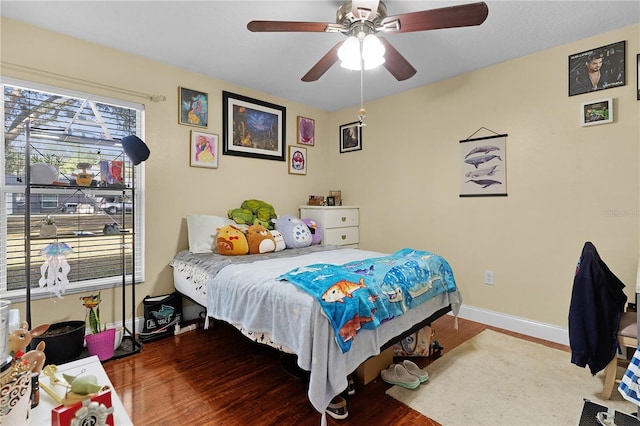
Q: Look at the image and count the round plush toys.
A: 5